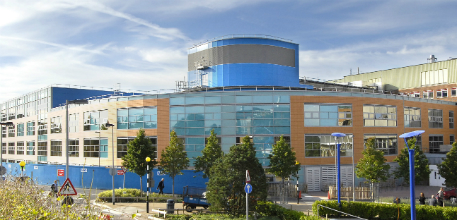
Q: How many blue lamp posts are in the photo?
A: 2